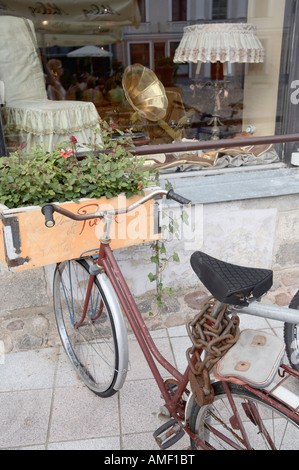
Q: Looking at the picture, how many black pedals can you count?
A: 1